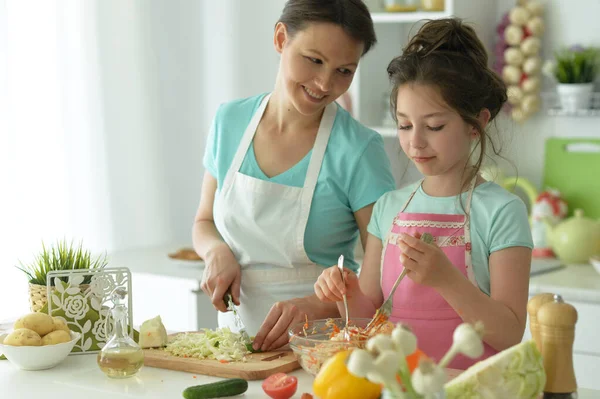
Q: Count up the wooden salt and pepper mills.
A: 2